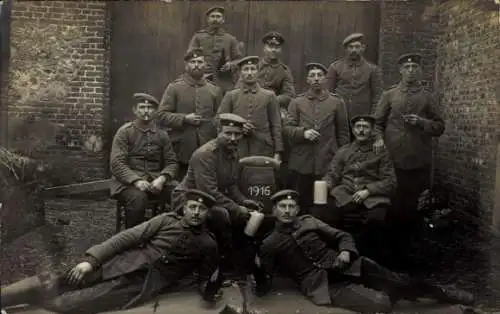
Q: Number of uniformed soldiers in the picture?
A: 12